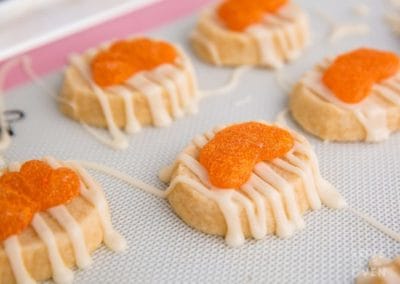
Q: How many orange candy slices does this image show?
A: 5